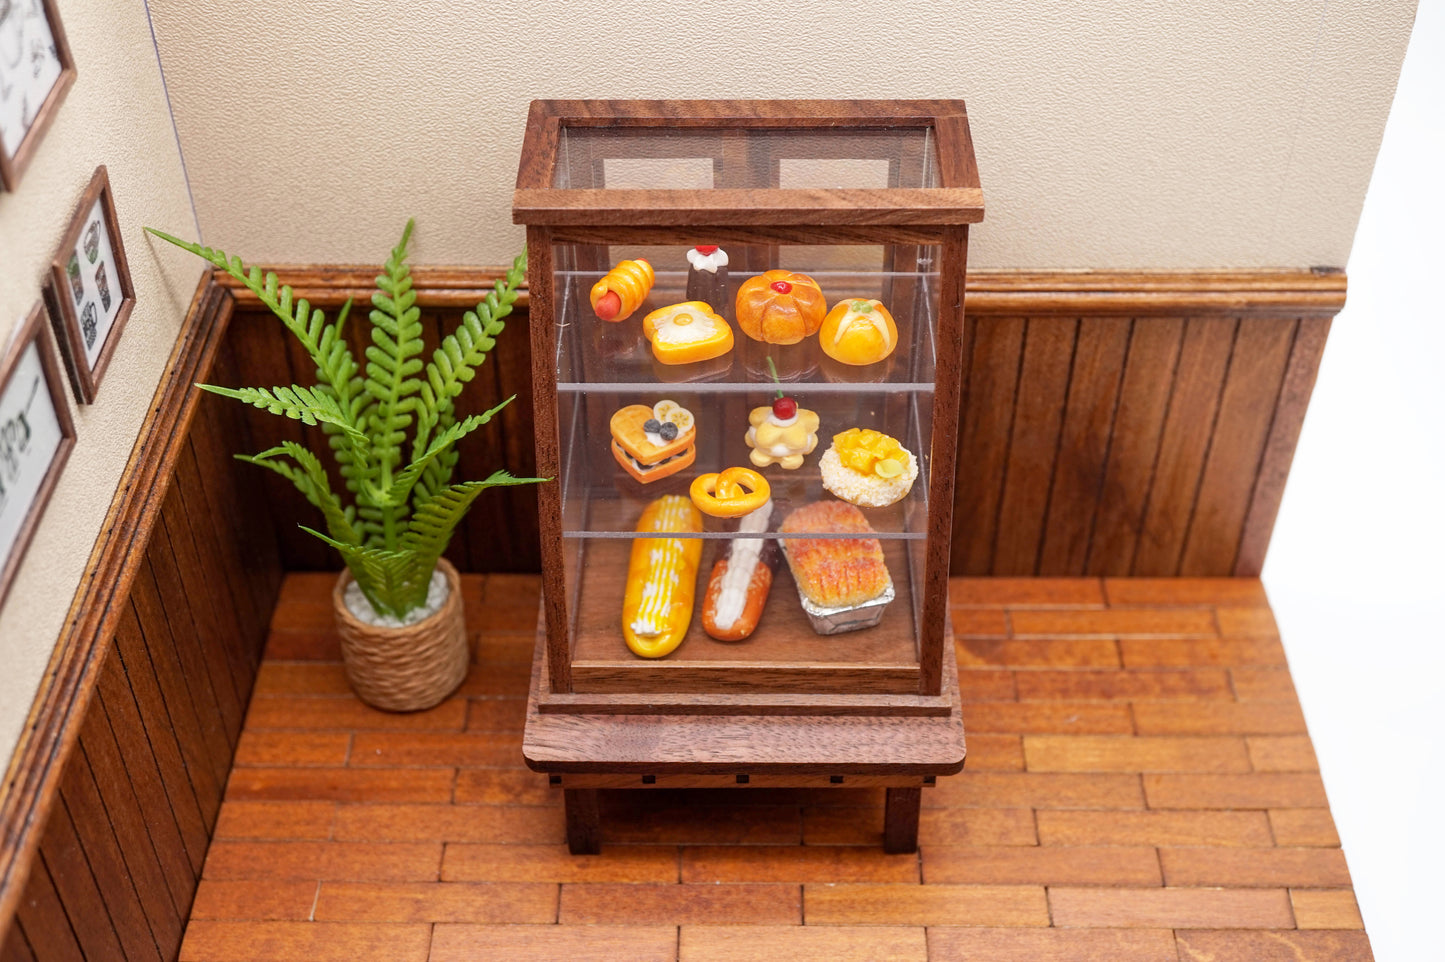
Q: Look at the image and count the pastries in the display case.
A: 12